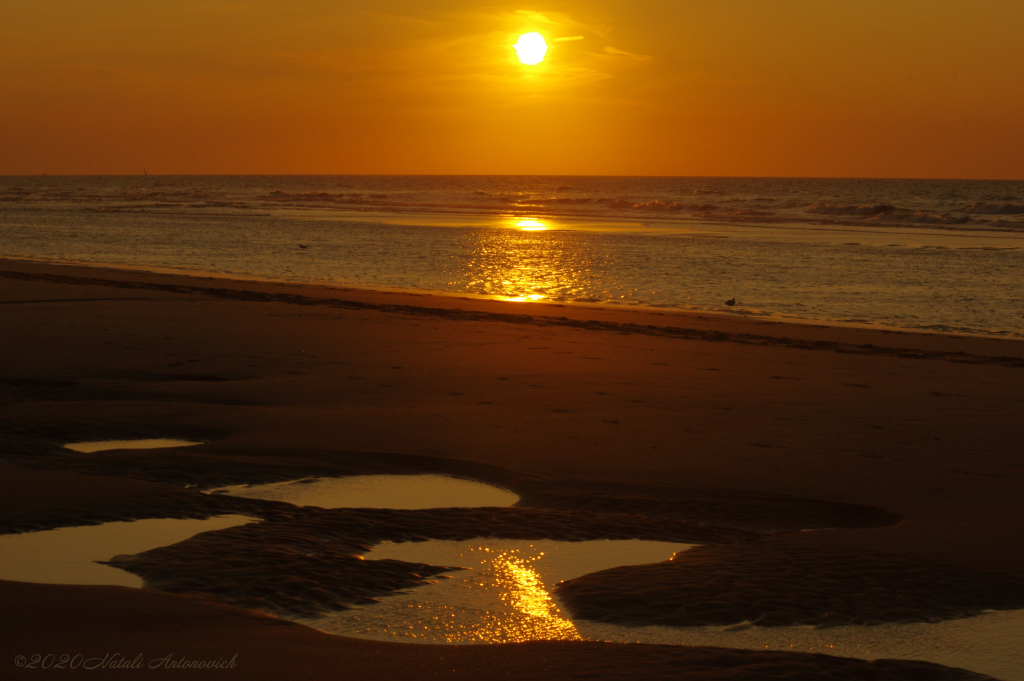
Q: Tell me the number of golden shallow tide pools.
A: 4